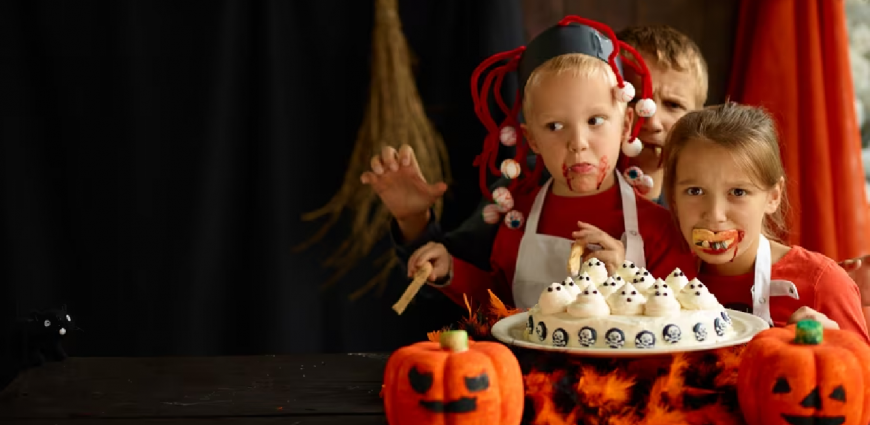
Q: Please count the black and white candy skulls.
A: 10